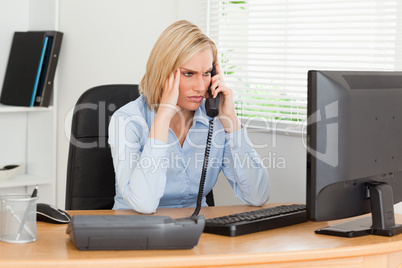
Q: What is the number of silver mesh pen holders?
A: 1